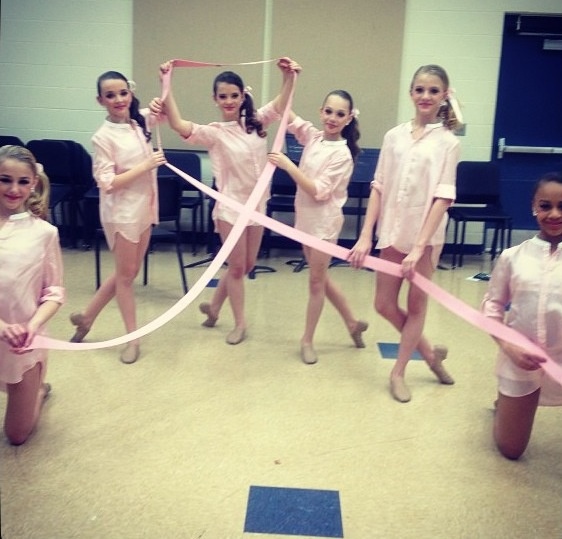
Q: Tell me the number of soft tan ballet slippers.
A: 8